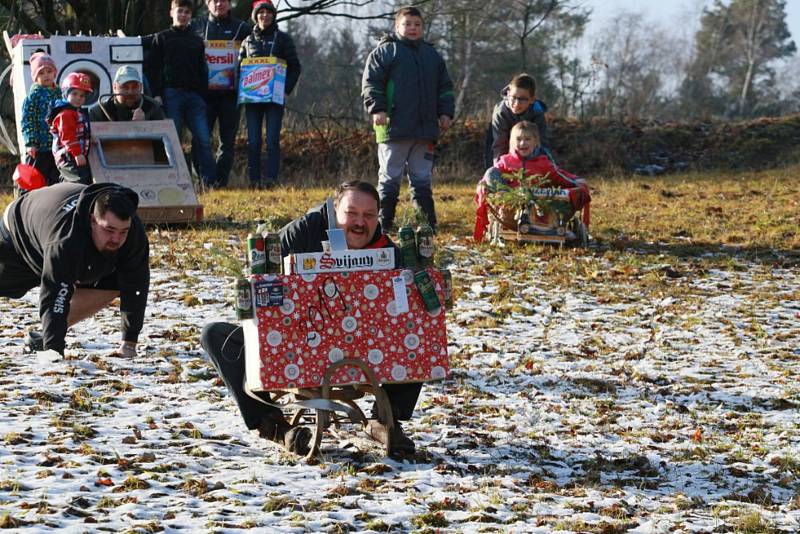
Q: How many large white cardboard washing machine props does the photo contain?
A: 1